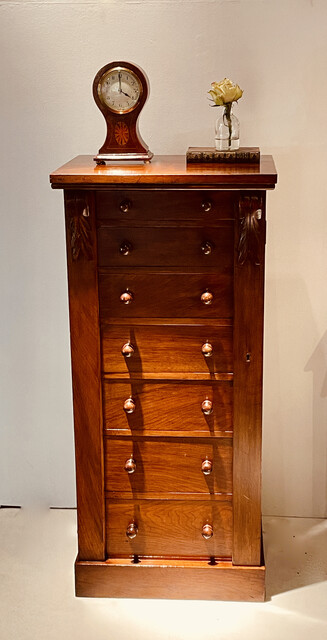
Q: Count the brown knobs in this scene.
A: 14